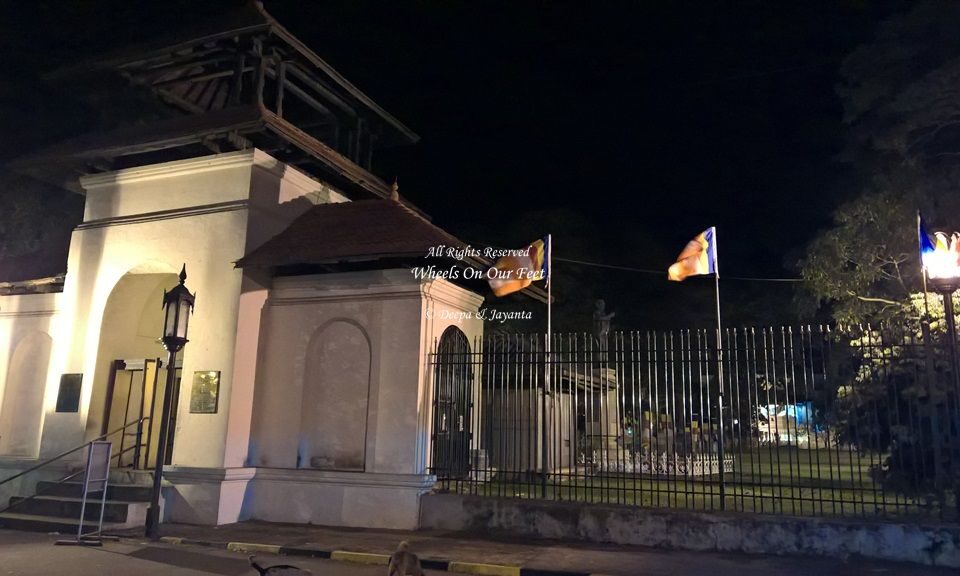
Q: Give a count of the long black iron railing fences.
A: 1